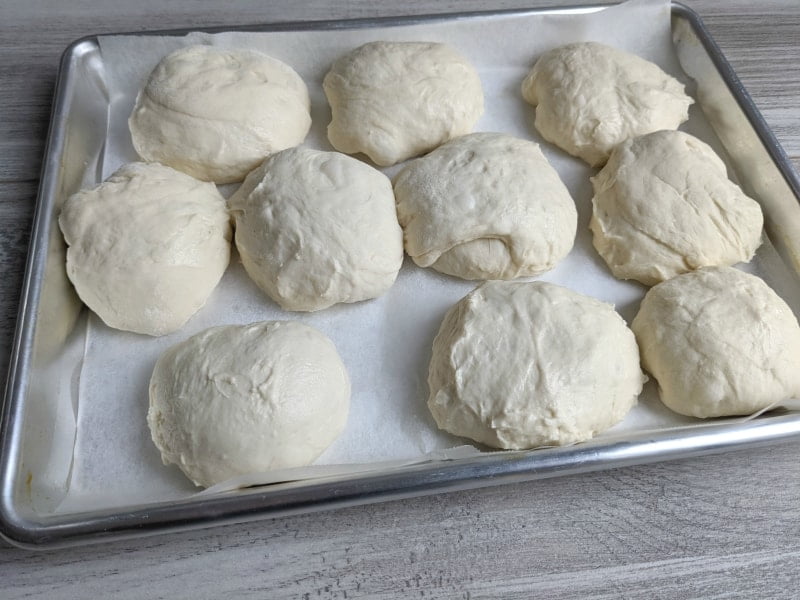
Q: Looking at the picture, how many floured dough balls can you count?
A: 10